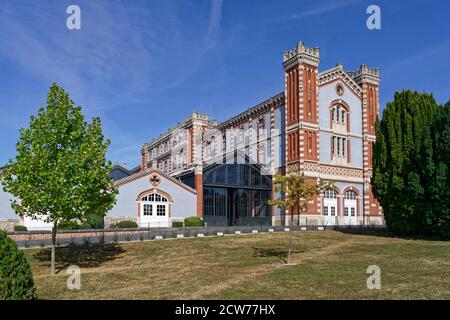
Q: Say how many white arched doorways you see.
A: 3